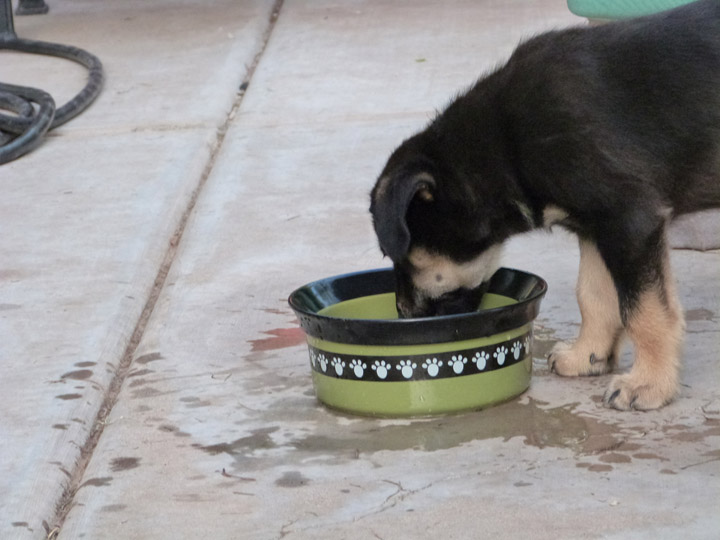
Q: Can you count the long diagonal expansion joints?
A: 1